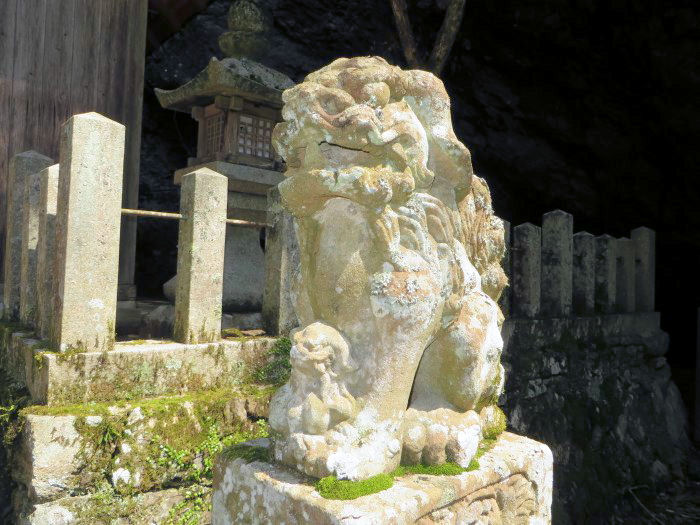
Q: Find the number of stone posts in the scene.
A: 13